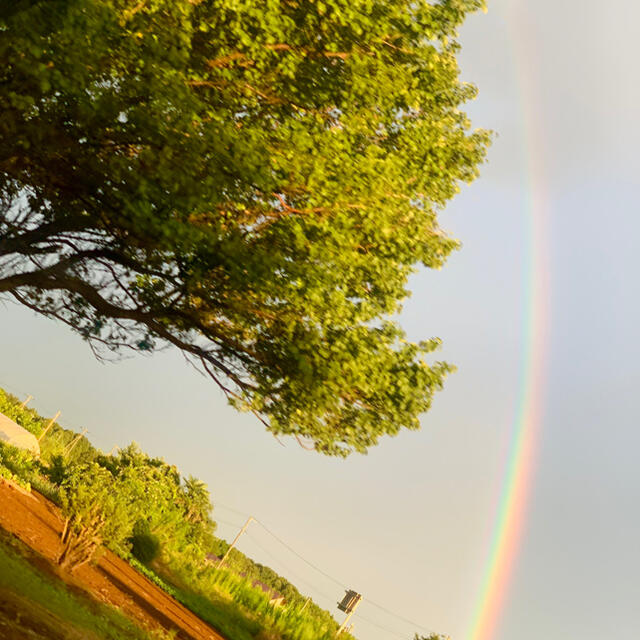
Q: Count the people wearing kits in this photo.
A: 0